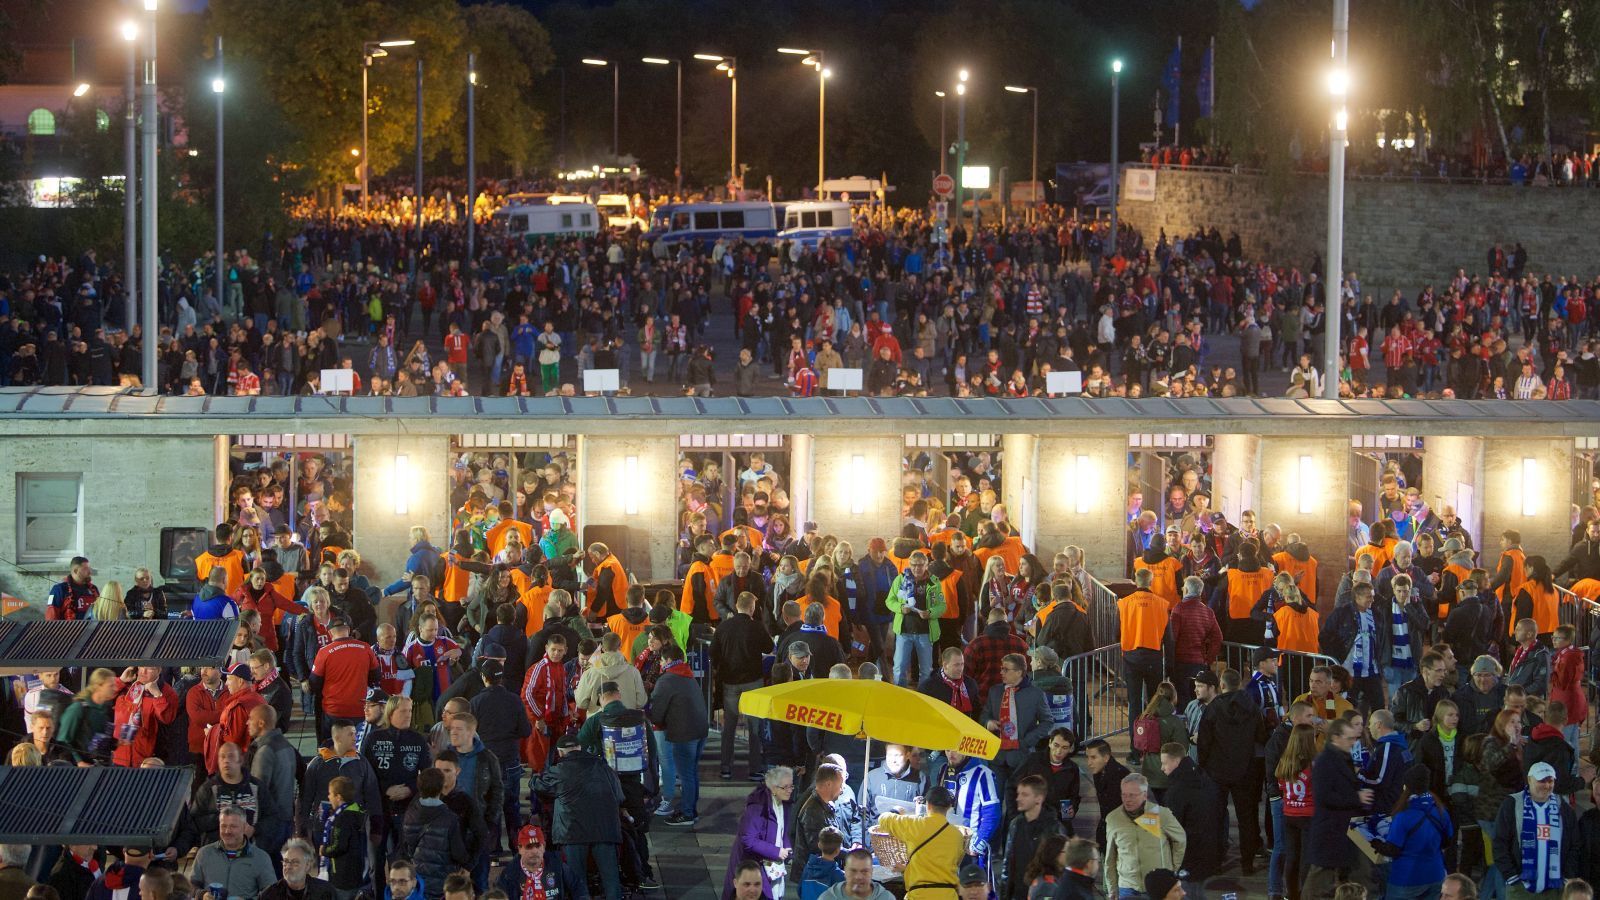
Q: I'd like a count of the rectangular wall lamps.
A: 6